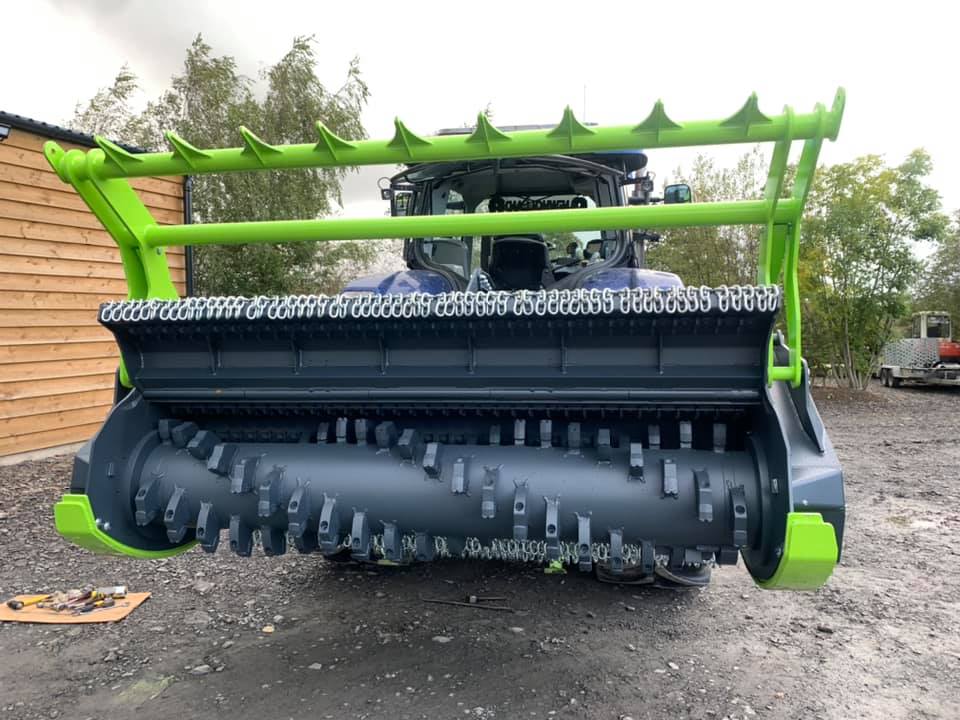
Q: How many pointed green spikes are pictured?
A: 9